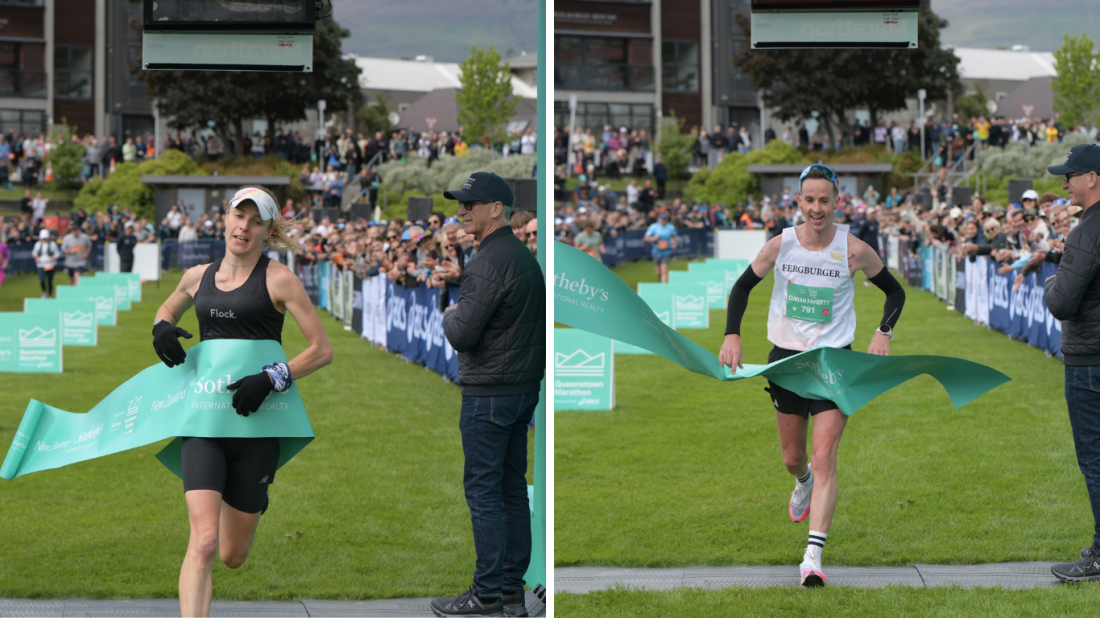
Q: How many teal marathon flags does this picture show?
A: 11